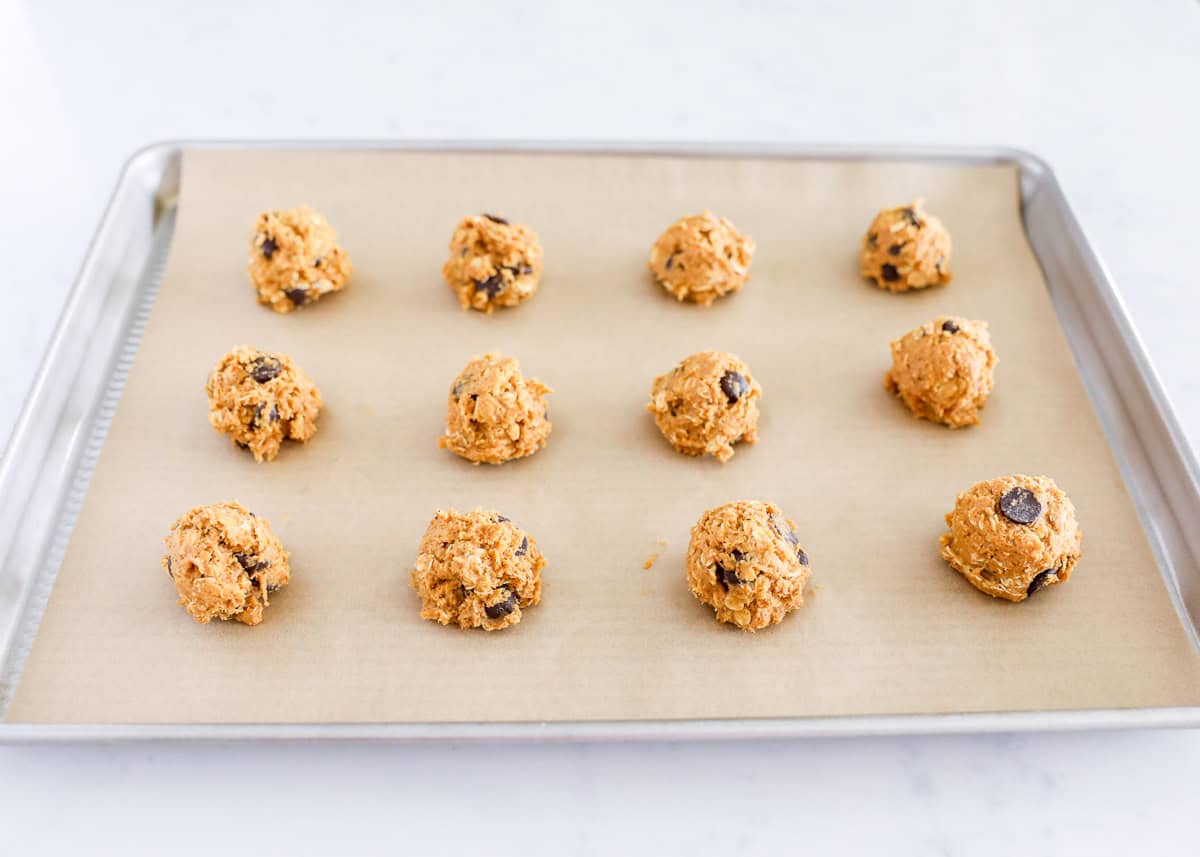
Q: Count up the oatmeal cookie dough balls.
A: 12